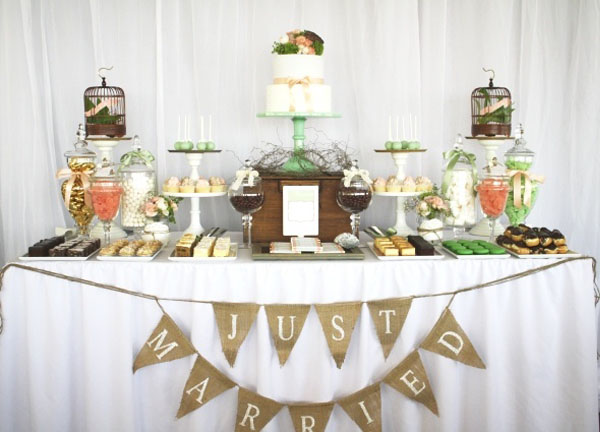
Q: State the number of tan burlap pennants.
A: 11